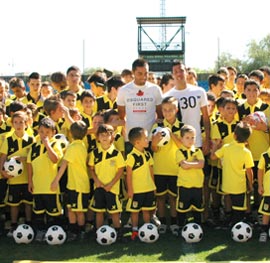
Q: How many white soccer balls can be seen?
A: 9